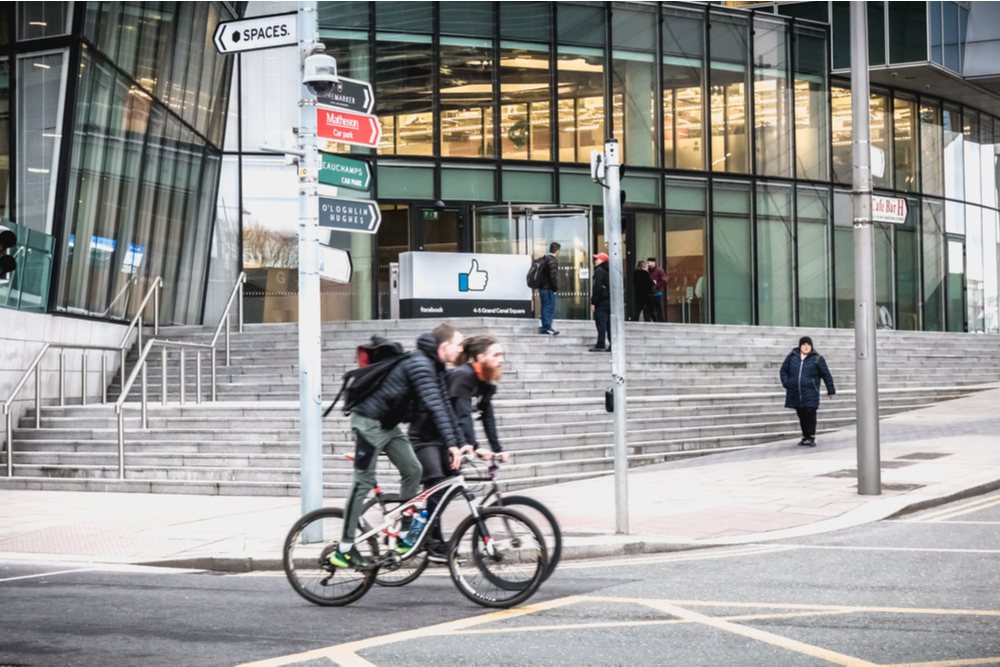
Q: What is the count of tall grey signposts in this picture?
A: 3